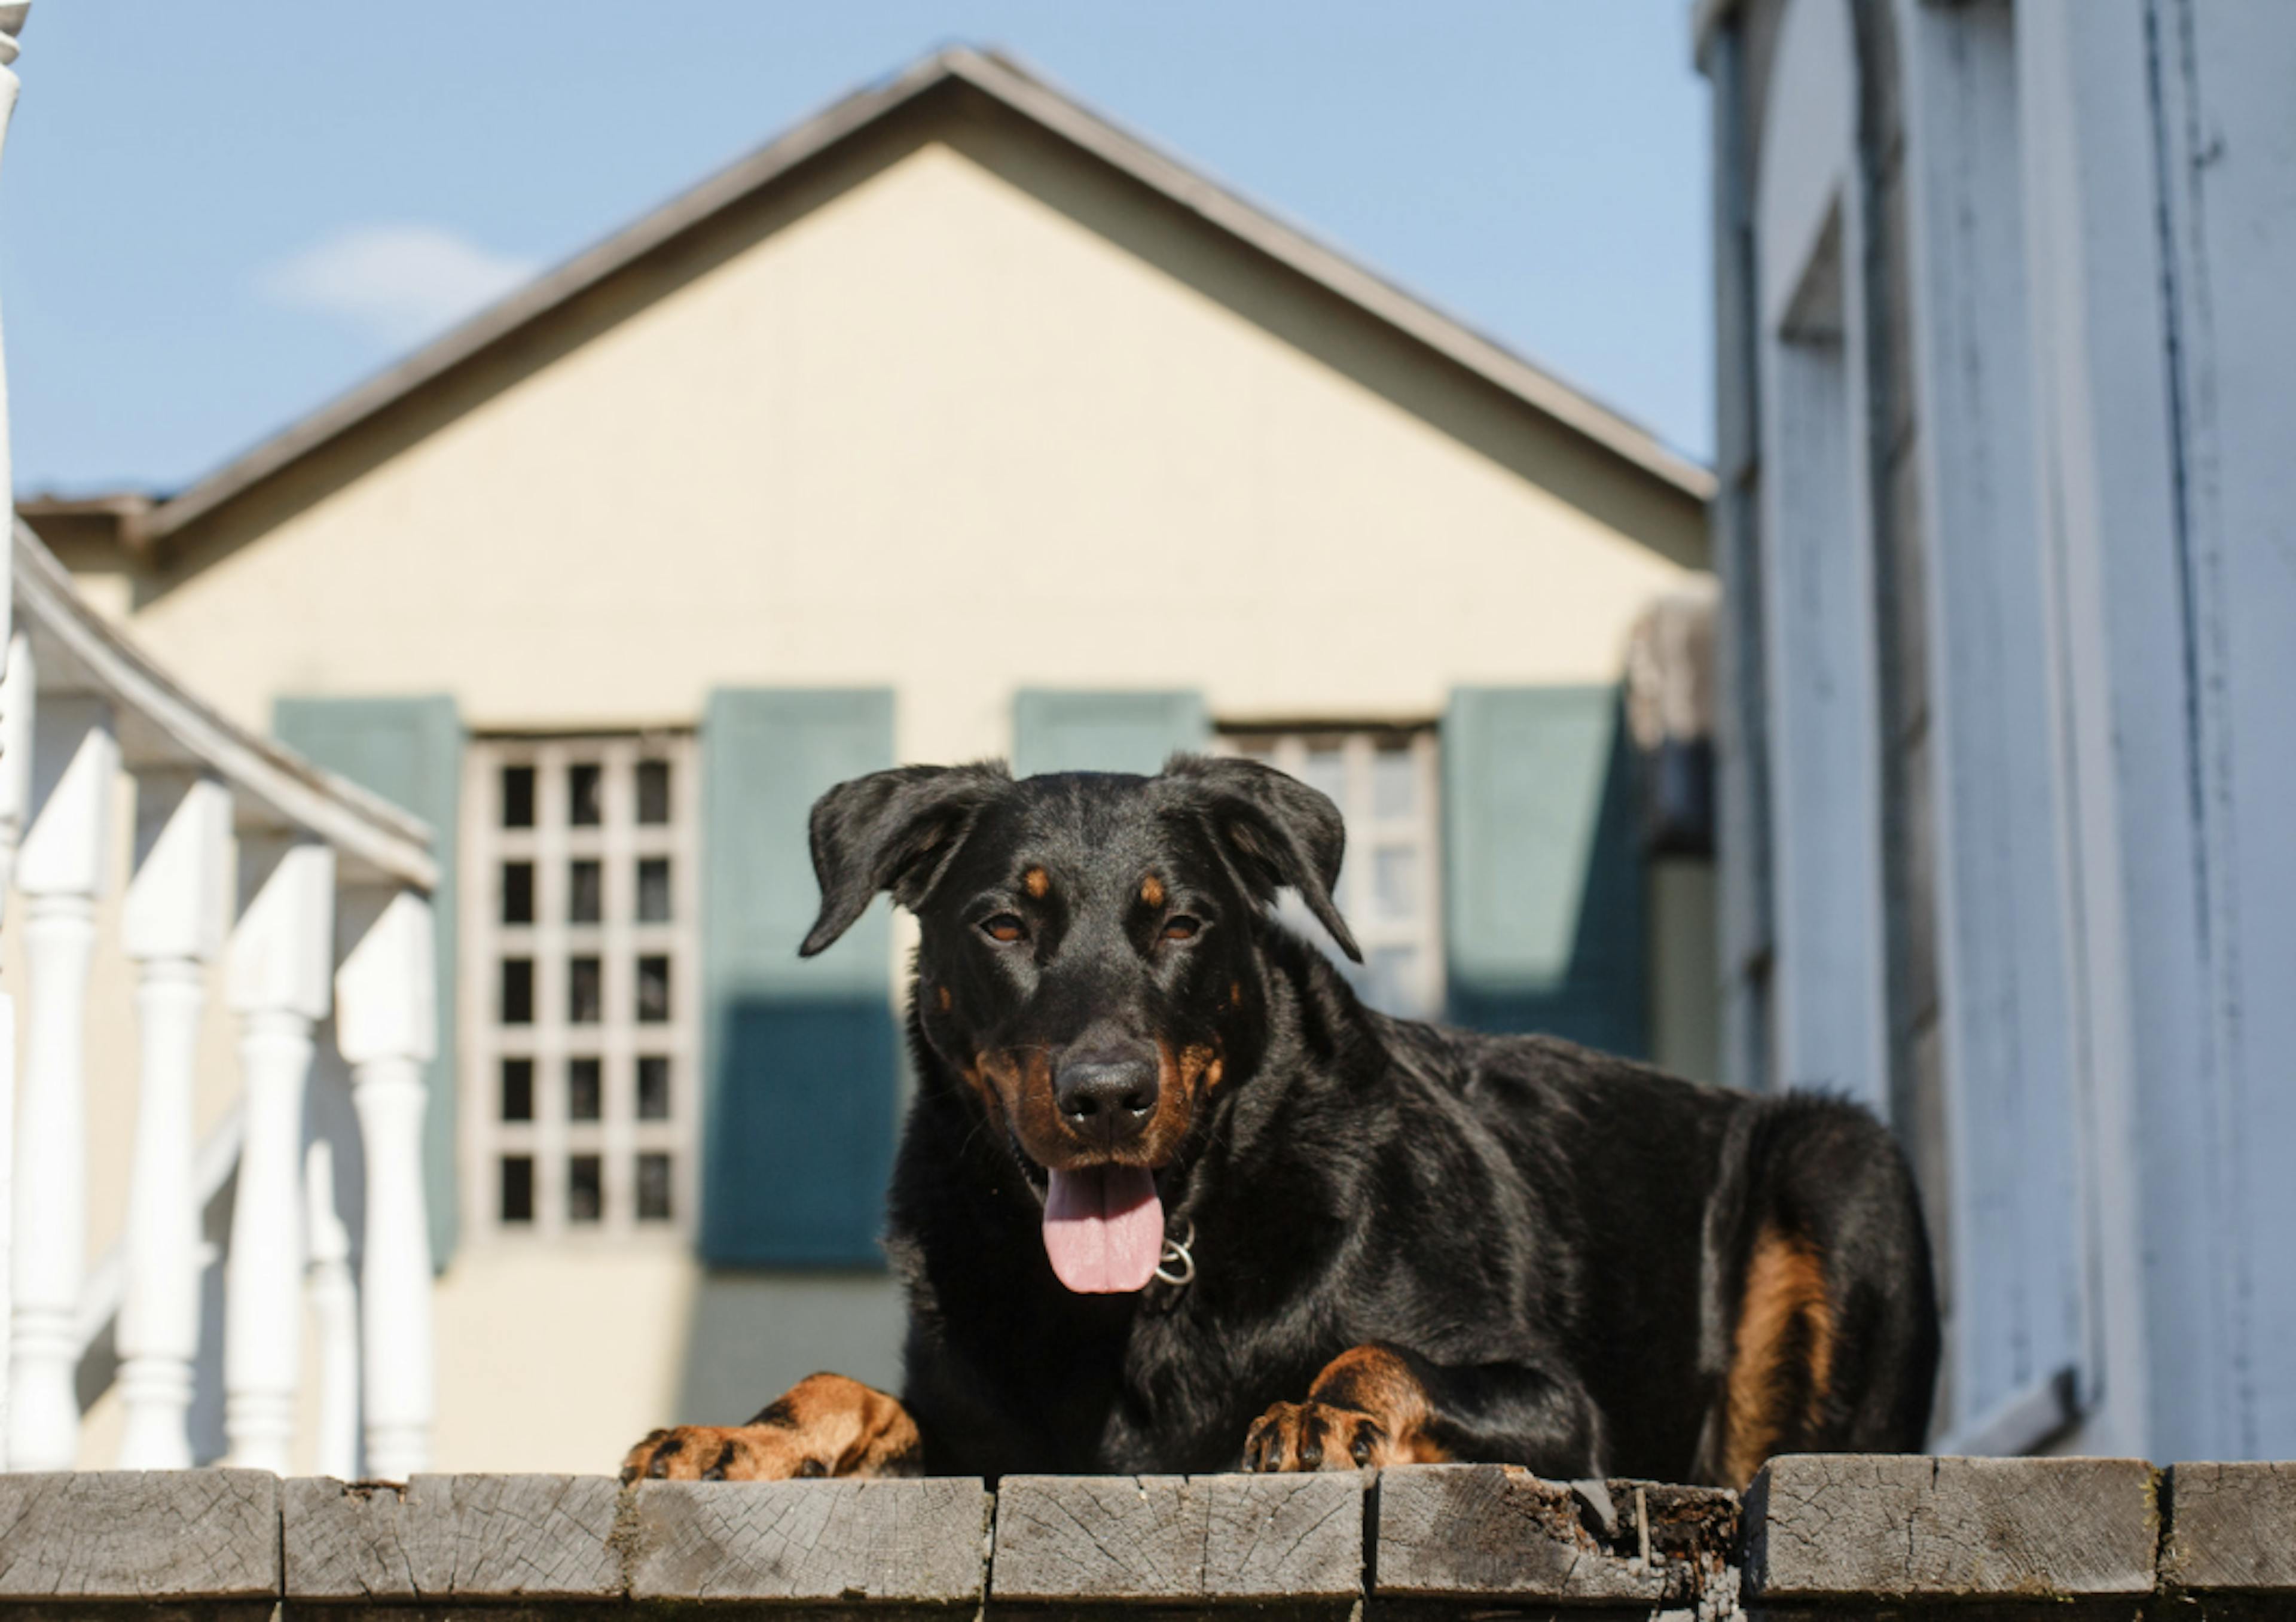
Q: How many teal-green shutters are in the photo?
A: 4